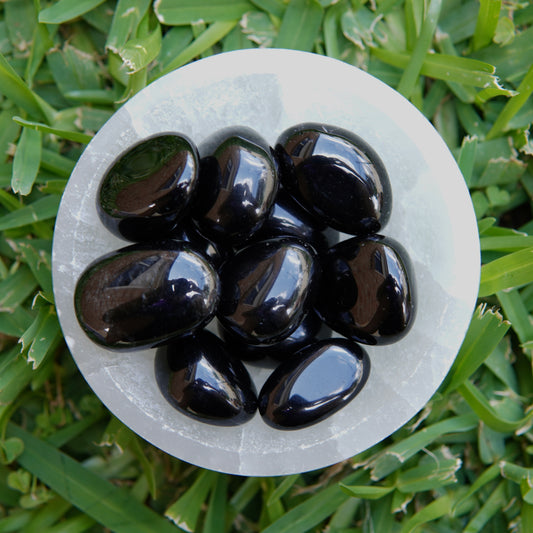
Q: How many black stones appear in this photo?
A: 11